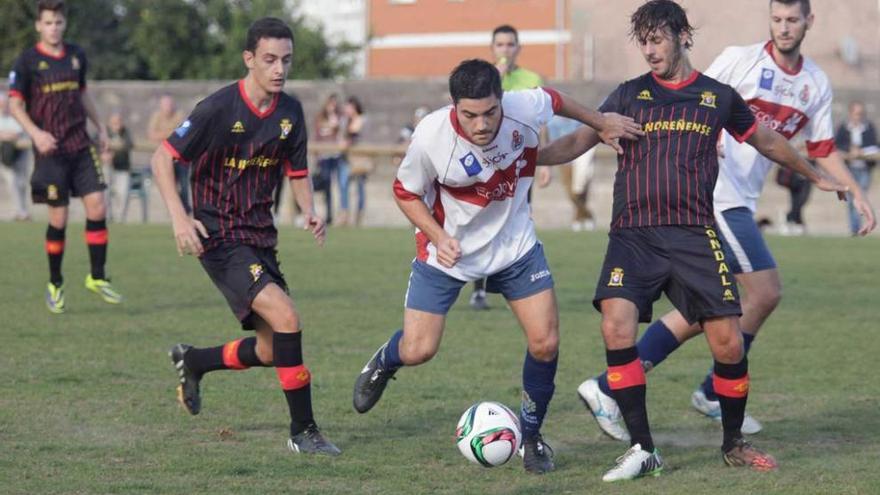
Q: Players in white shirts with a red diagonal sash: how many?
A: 2